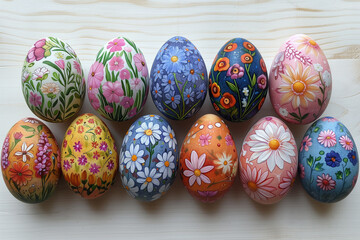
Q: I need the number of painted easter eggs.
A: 11